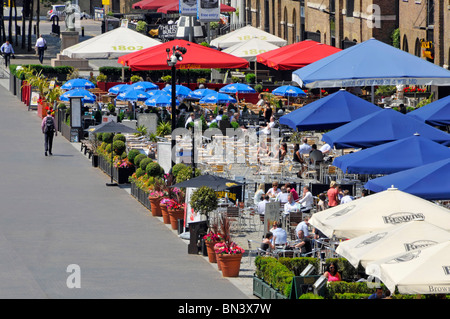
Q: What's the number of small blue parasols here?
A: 12